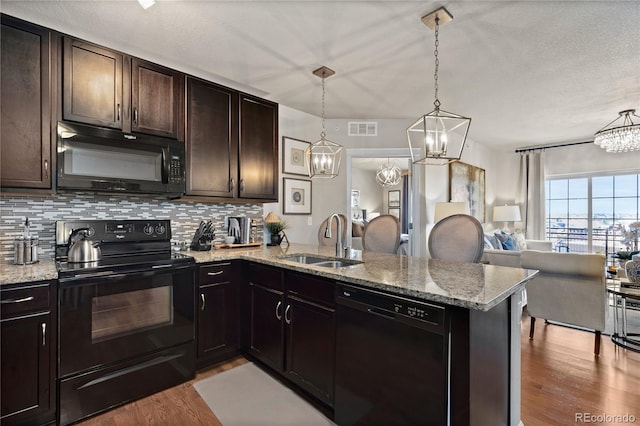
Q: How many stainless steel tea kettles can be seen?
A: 1